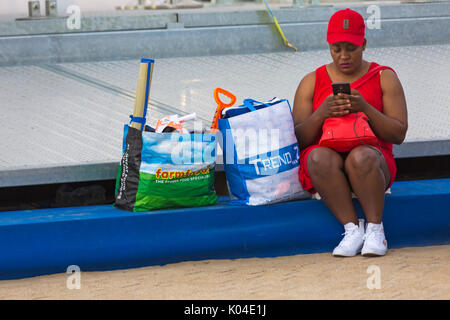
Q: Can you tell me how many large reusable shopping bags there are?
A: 2